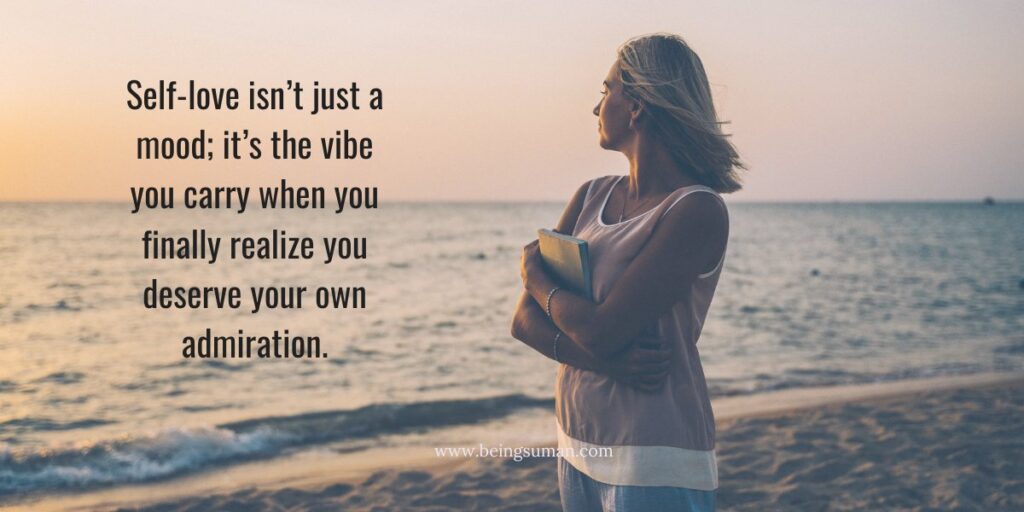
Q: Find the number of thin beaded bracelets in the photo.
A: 2